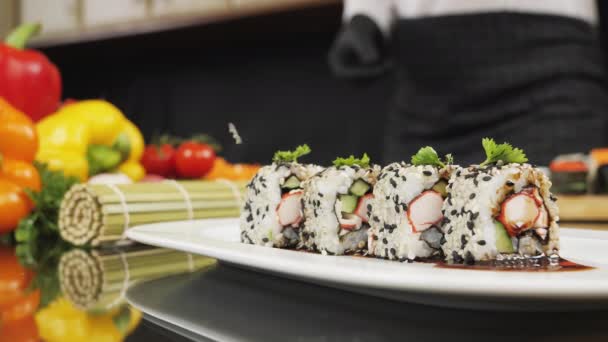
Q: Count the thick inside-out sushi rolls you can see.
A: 4